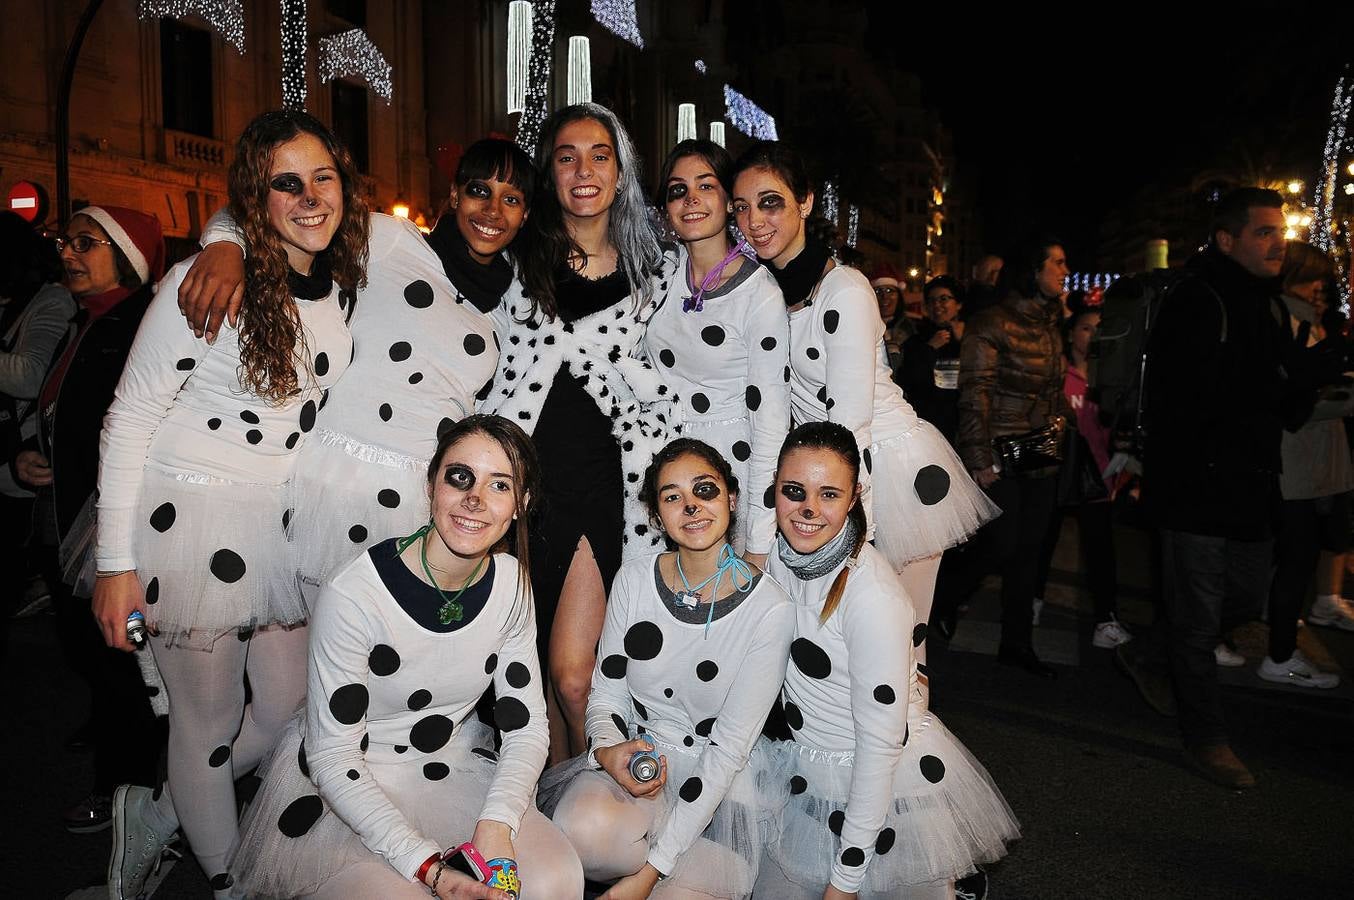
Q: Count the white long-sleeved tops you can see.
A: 7